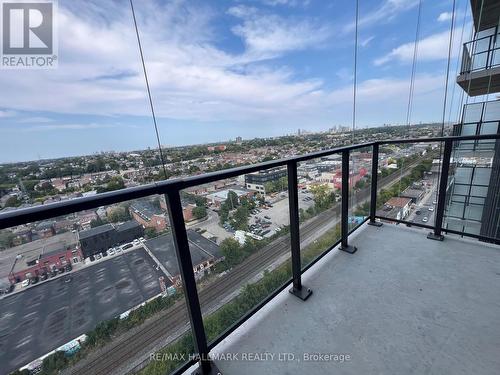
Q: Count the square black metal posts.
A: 5